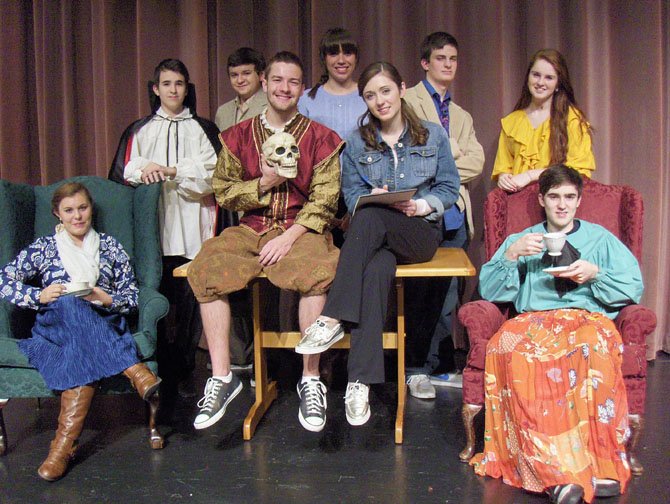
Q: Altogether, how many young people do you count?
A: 9